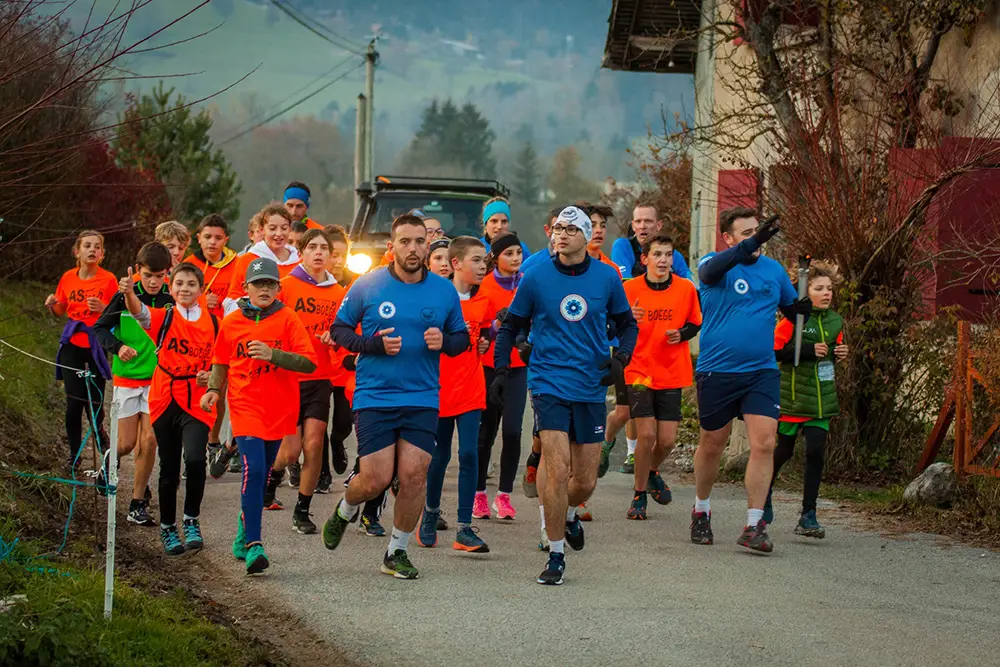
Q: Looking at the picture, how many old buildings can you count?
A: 1